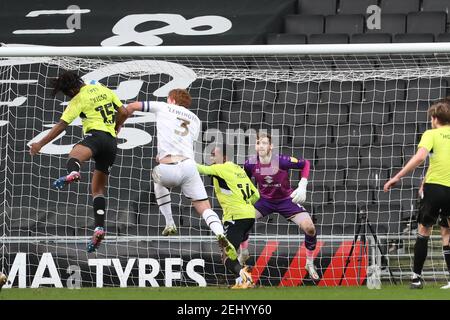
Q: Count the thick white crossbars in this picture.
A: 1